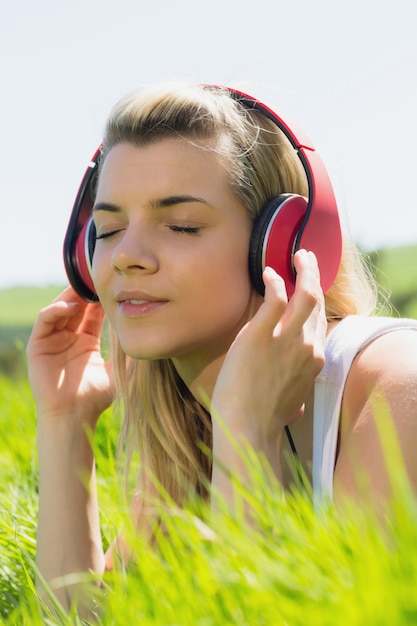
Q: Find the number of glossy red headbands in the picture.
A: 1